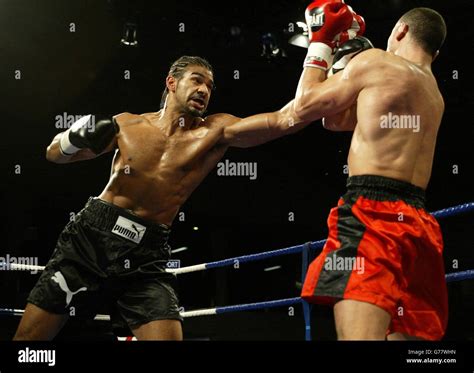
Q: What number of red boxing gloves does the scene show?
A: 2